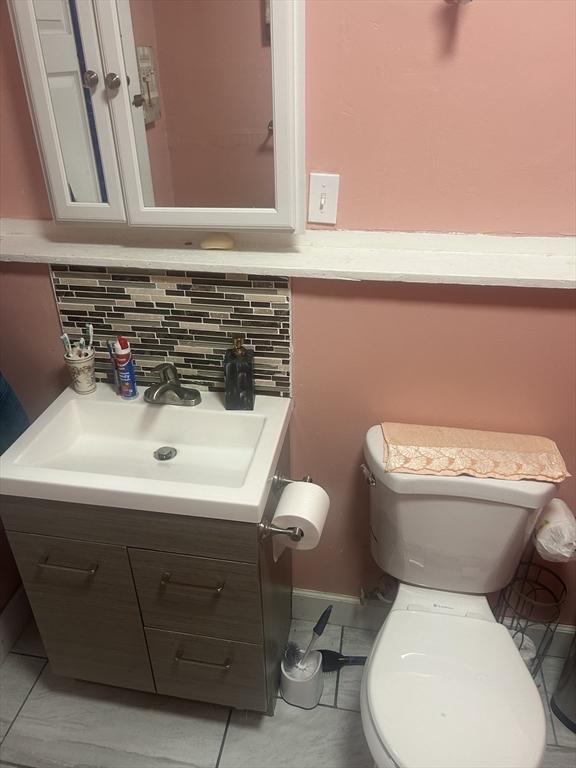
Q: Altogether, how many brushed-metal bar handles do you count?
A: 3